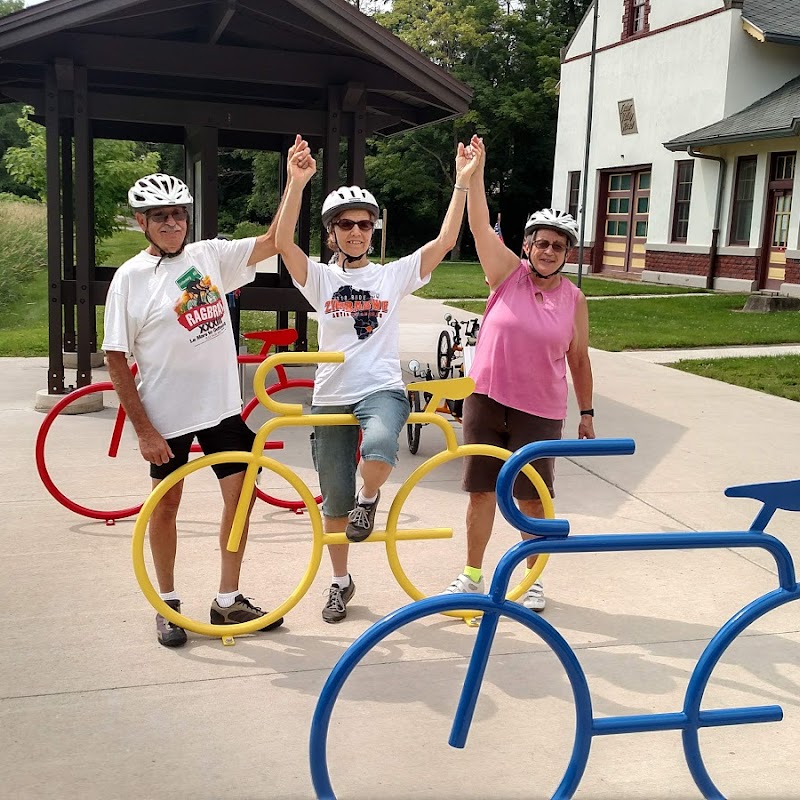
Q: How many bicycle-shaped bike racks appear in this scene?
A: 3